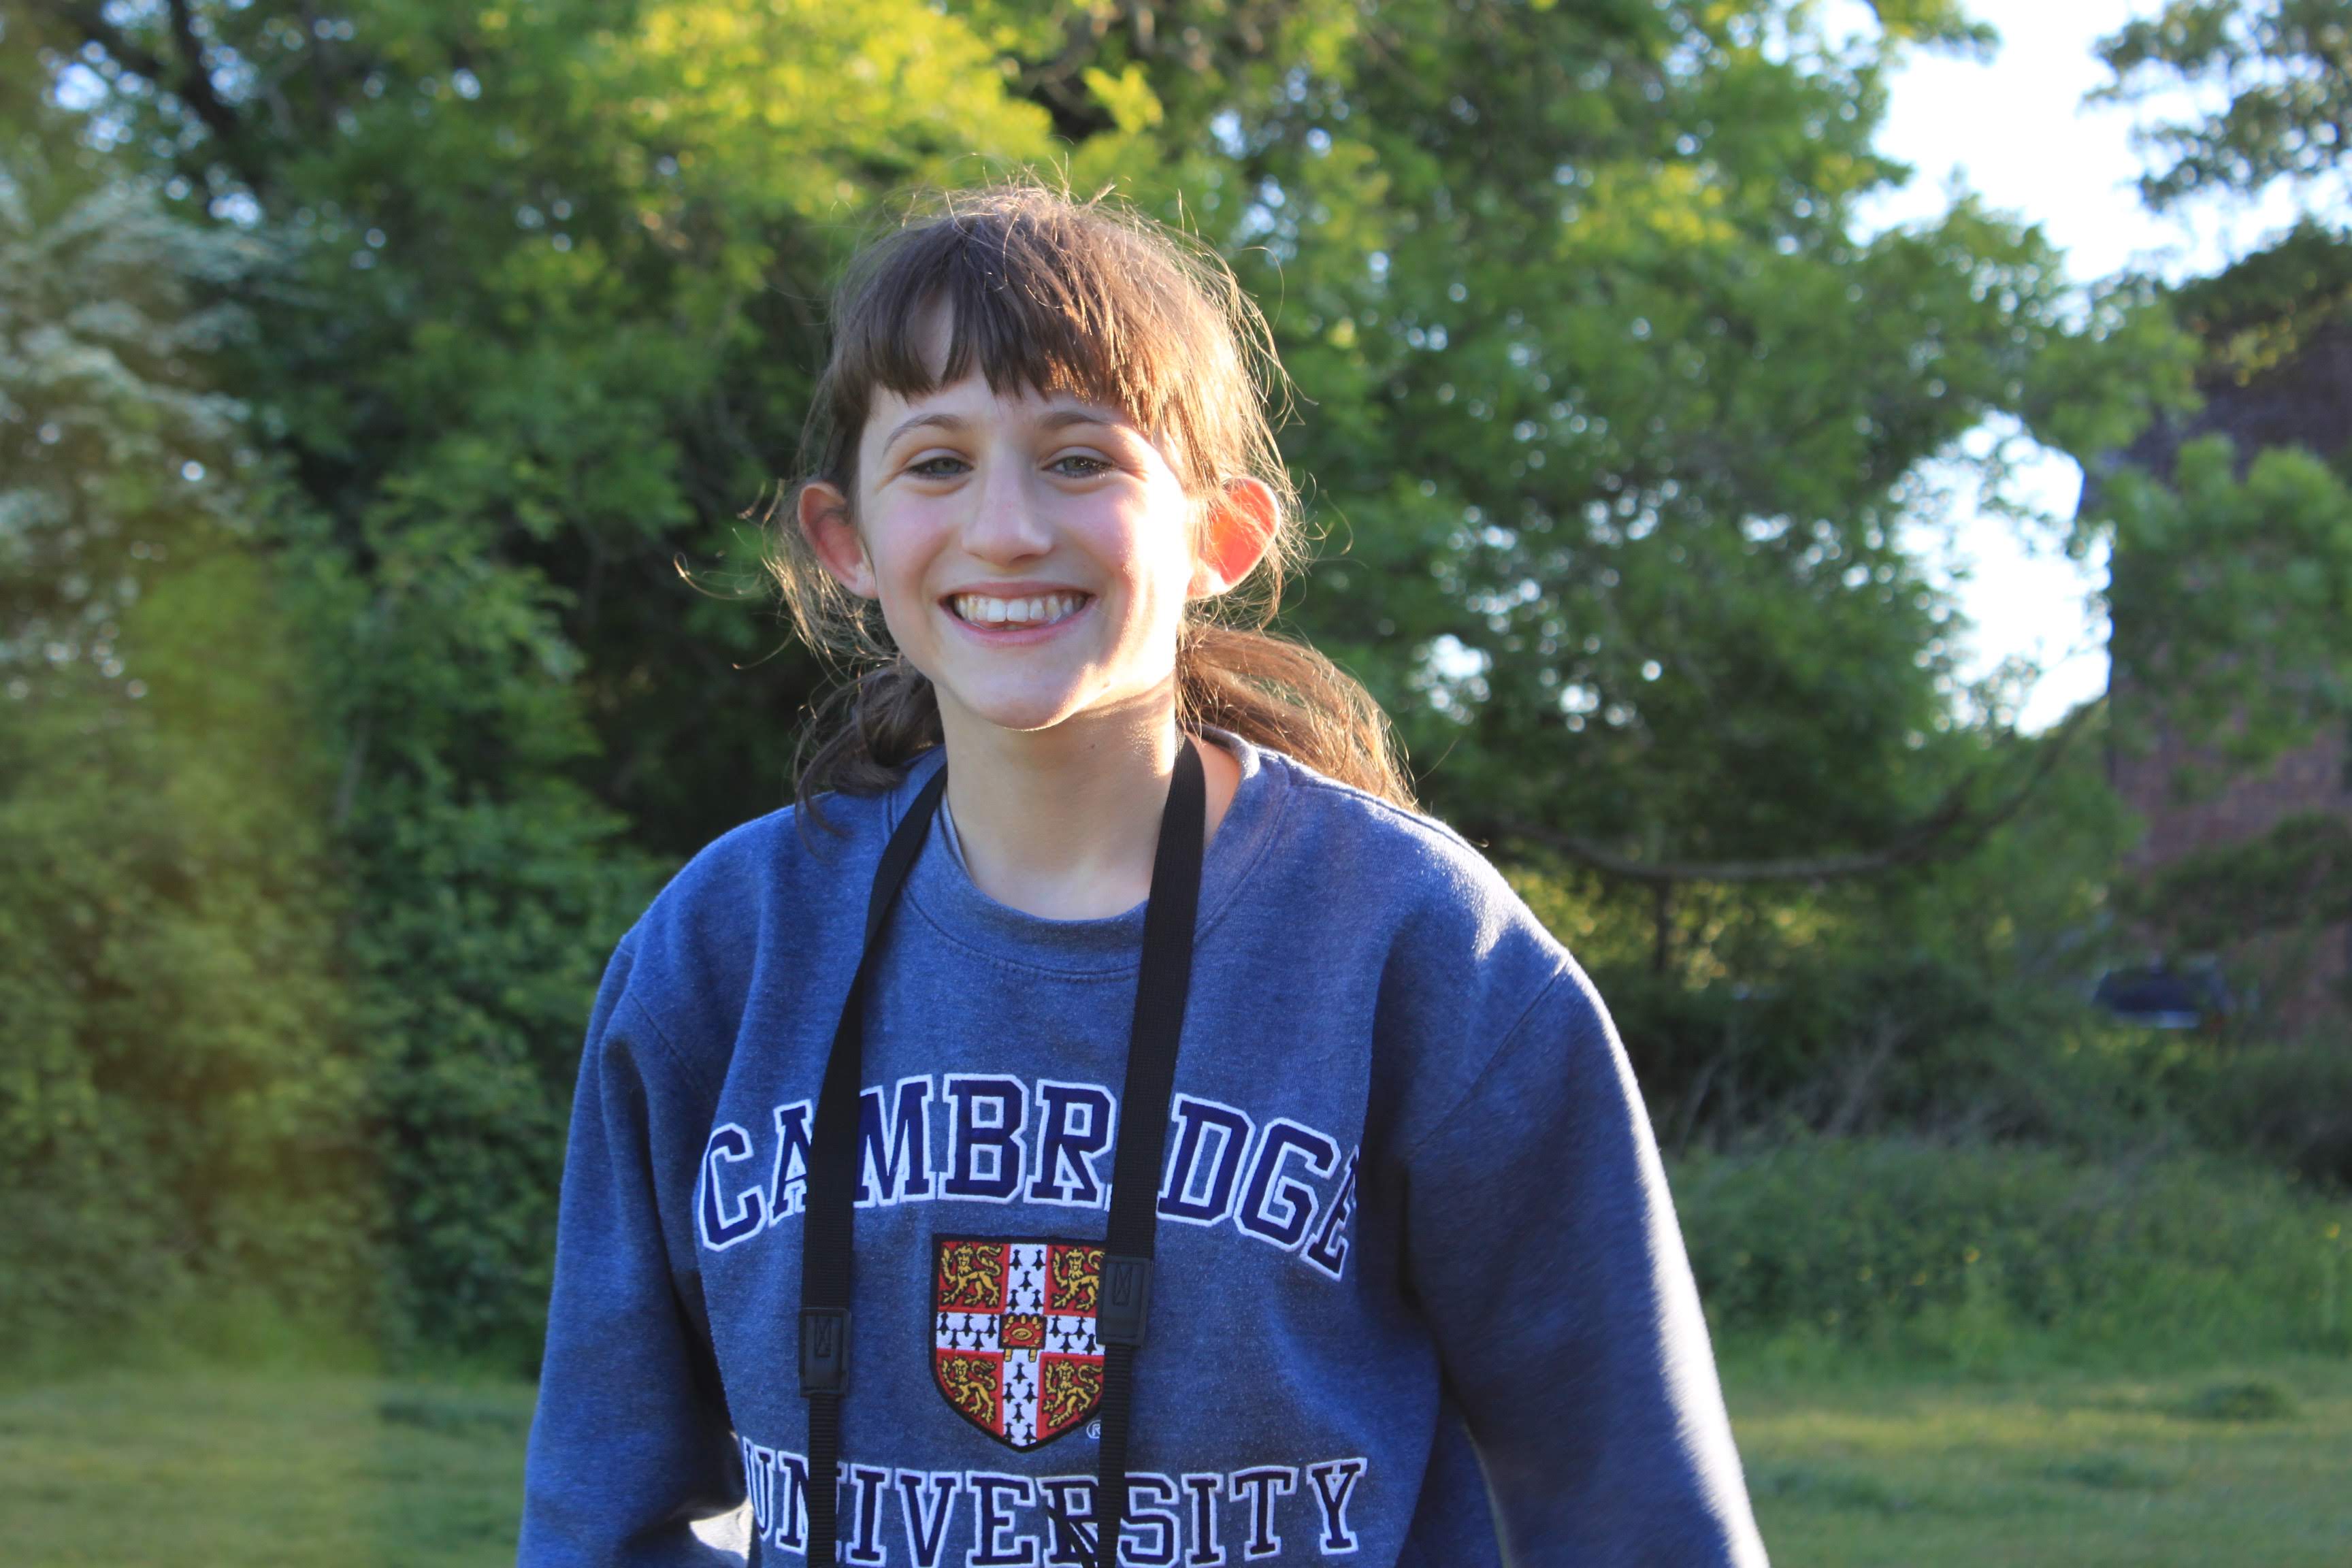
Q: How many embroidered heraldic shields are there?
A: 1